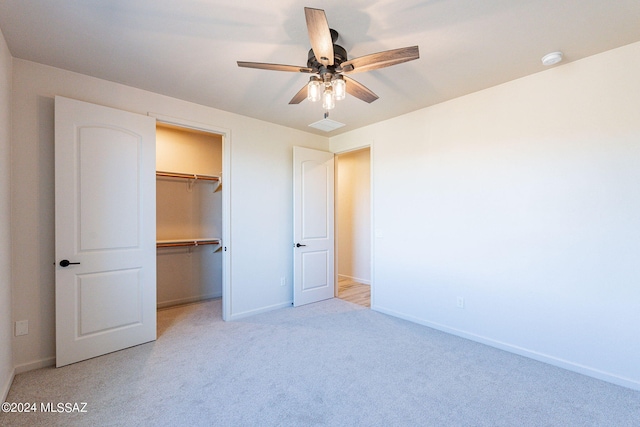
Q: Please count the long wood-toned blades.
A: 5